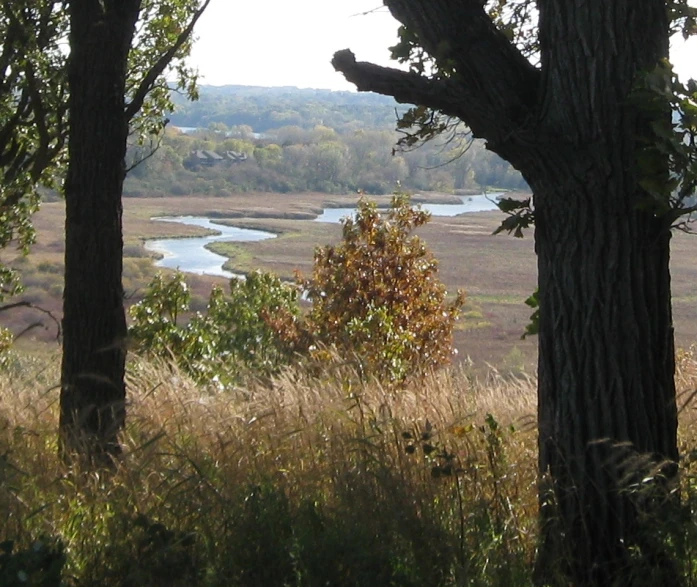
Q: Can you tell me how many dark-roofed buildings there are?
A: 2